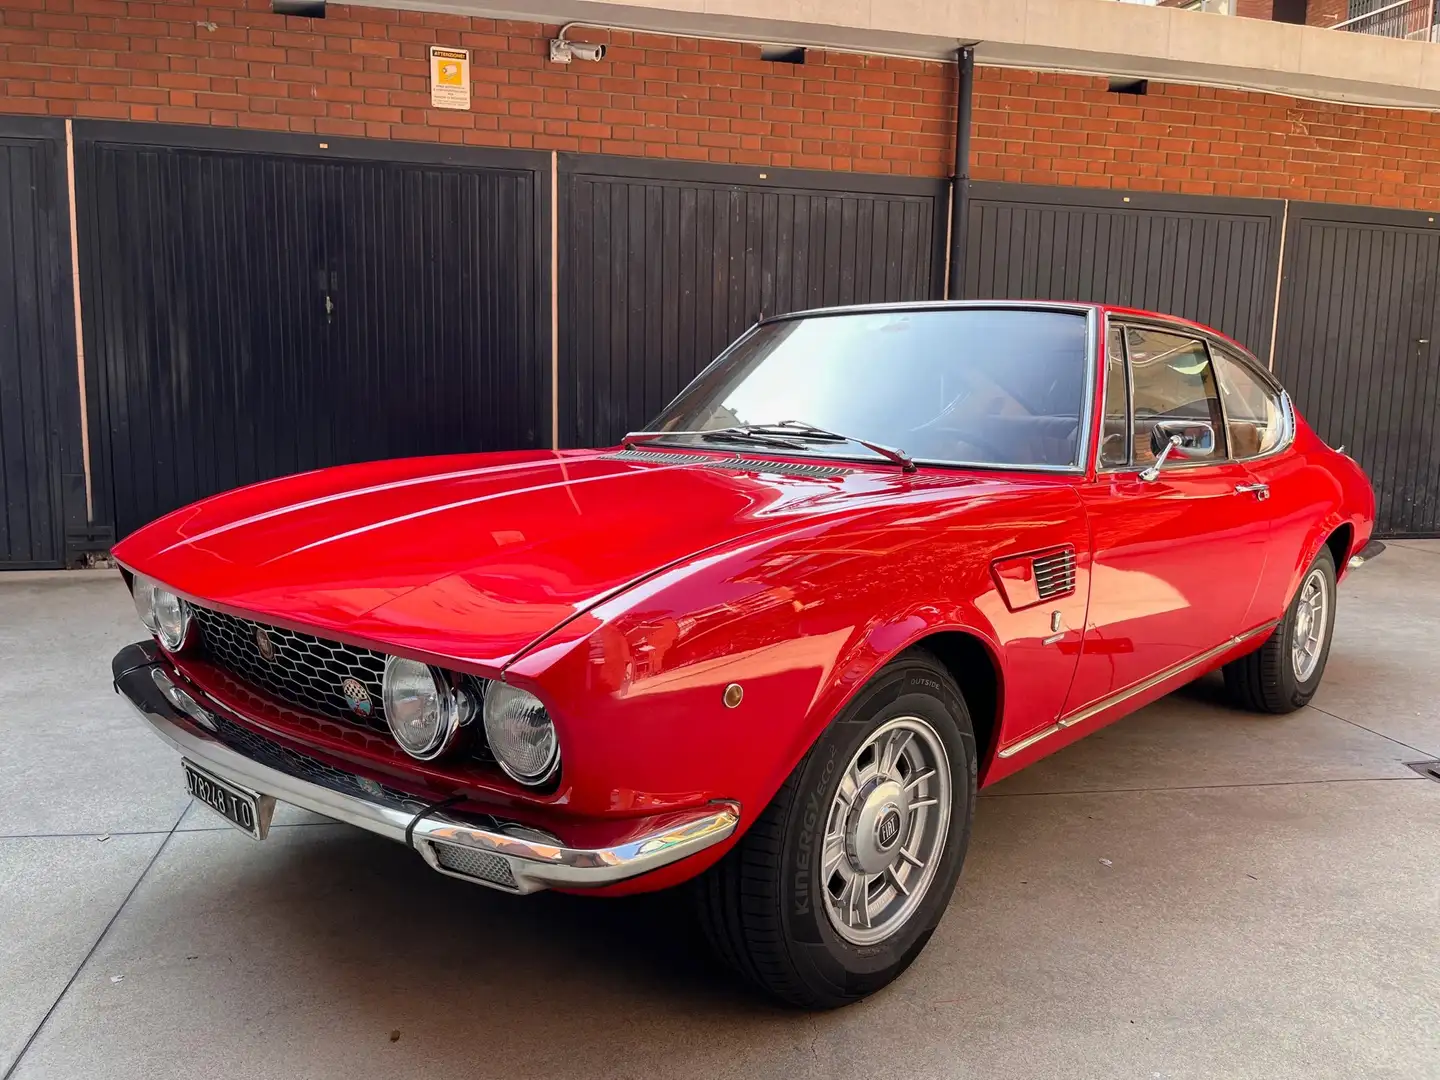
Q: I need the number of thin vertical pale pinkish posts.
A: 4